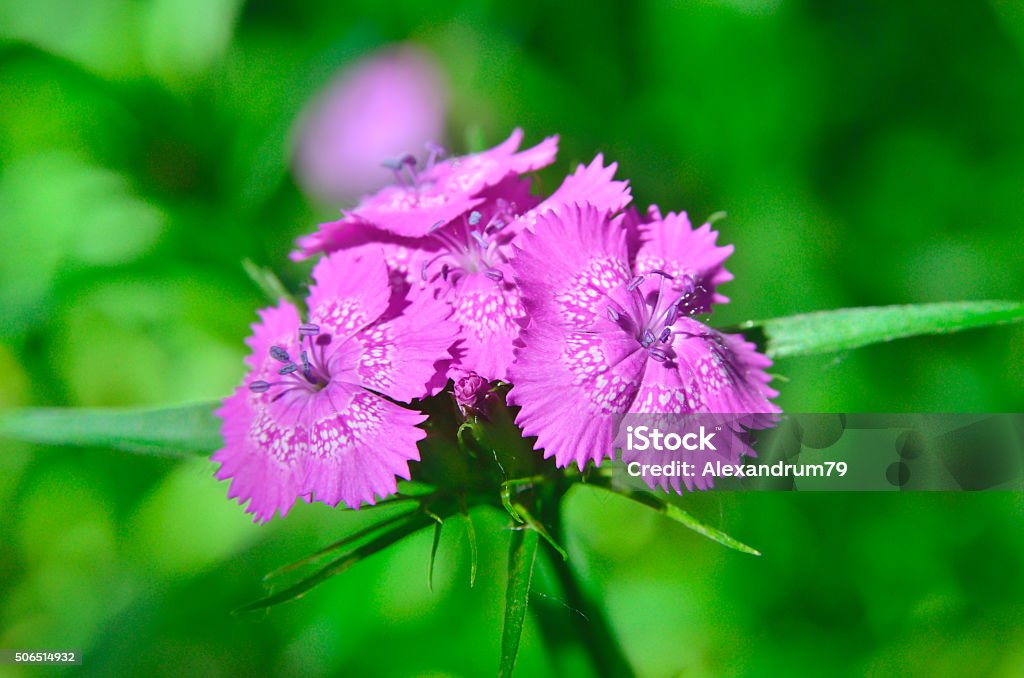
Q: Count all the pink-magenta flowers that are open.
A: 4